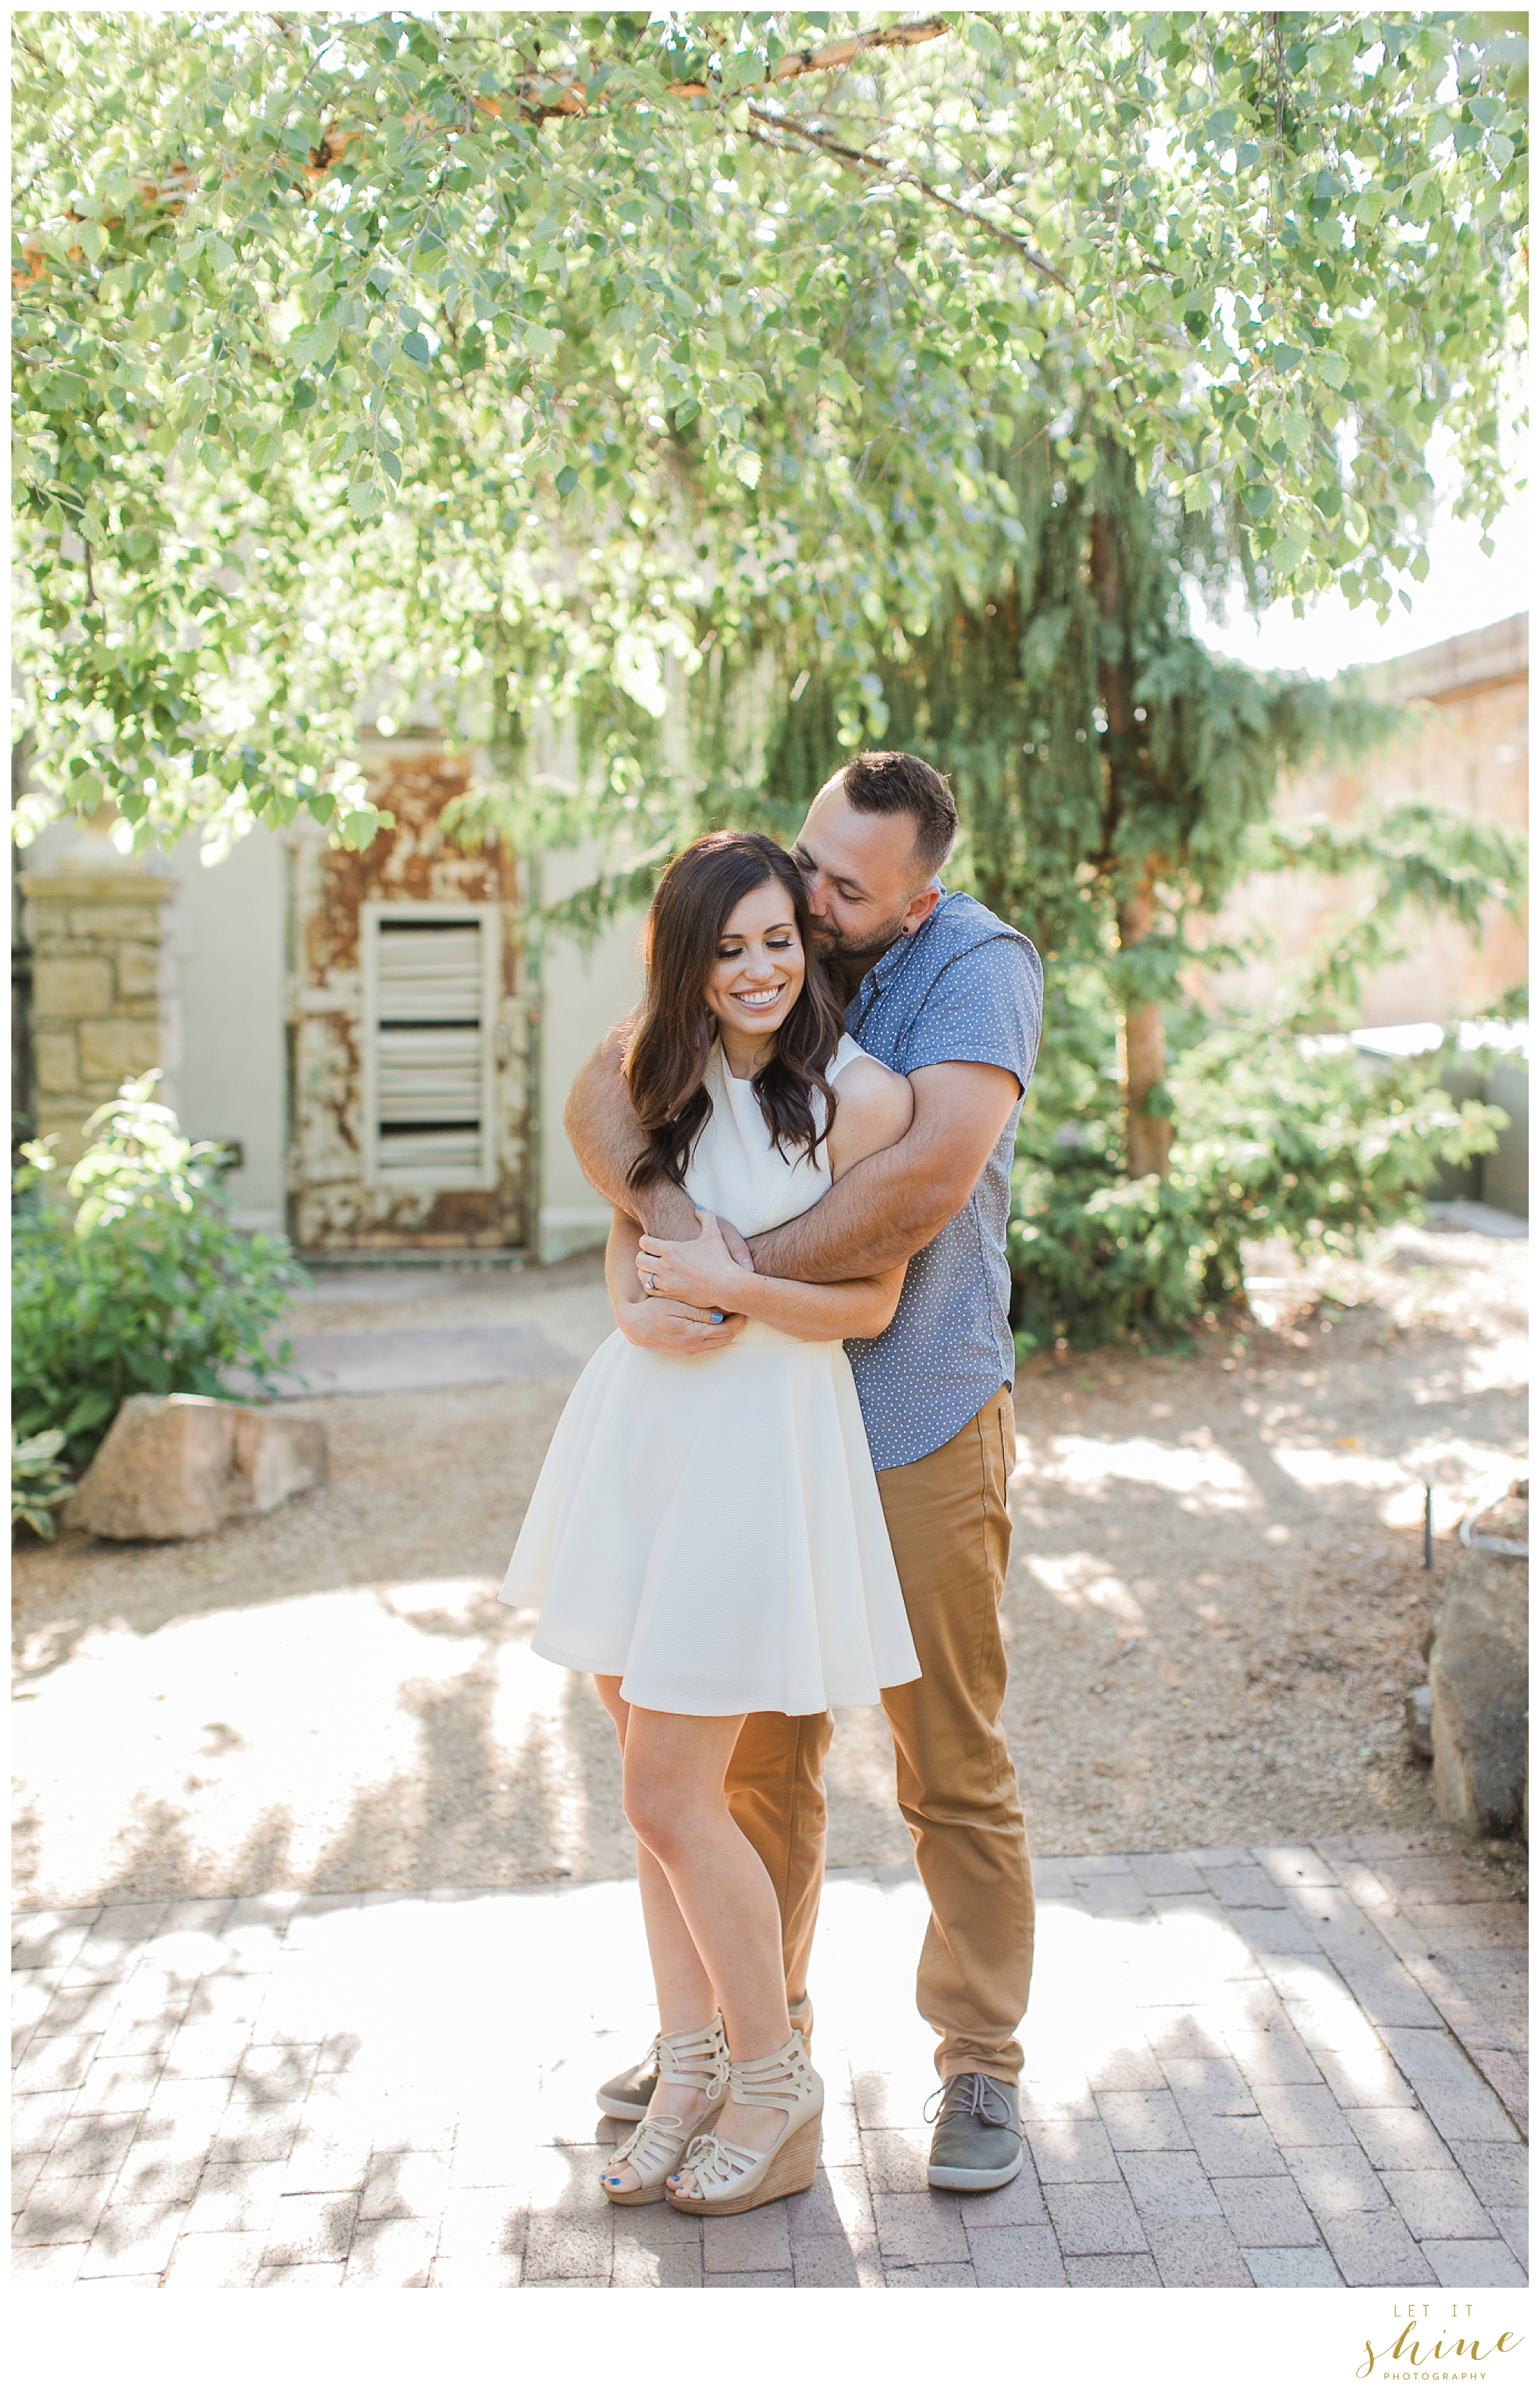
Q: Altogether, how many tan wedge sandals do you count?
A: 2